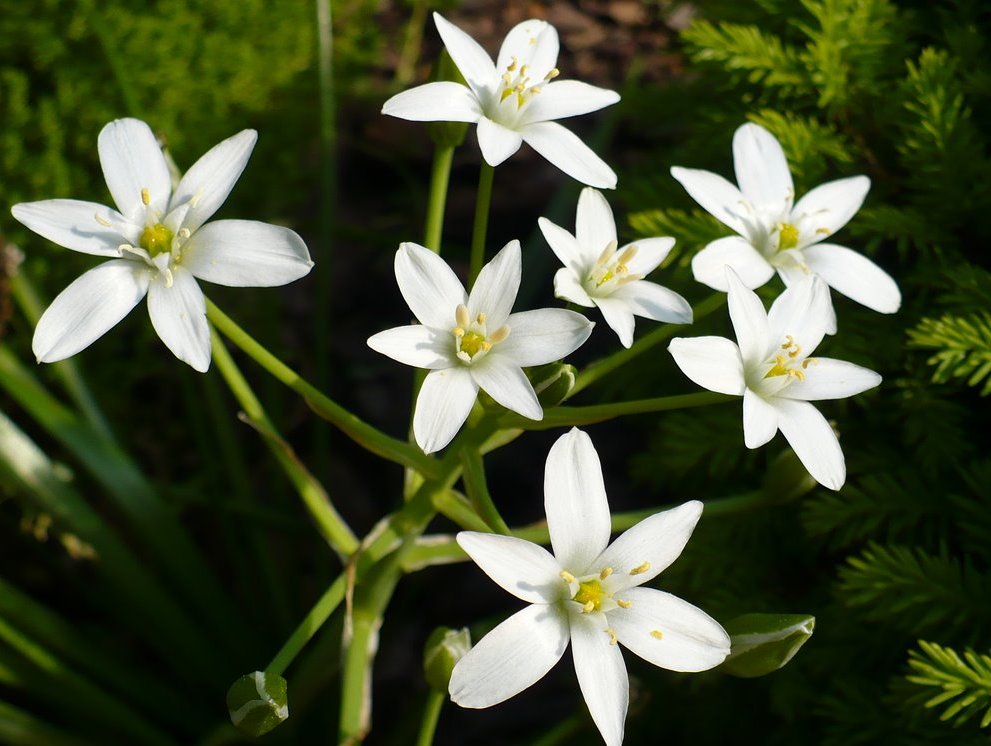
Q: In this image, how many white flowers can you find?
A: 7